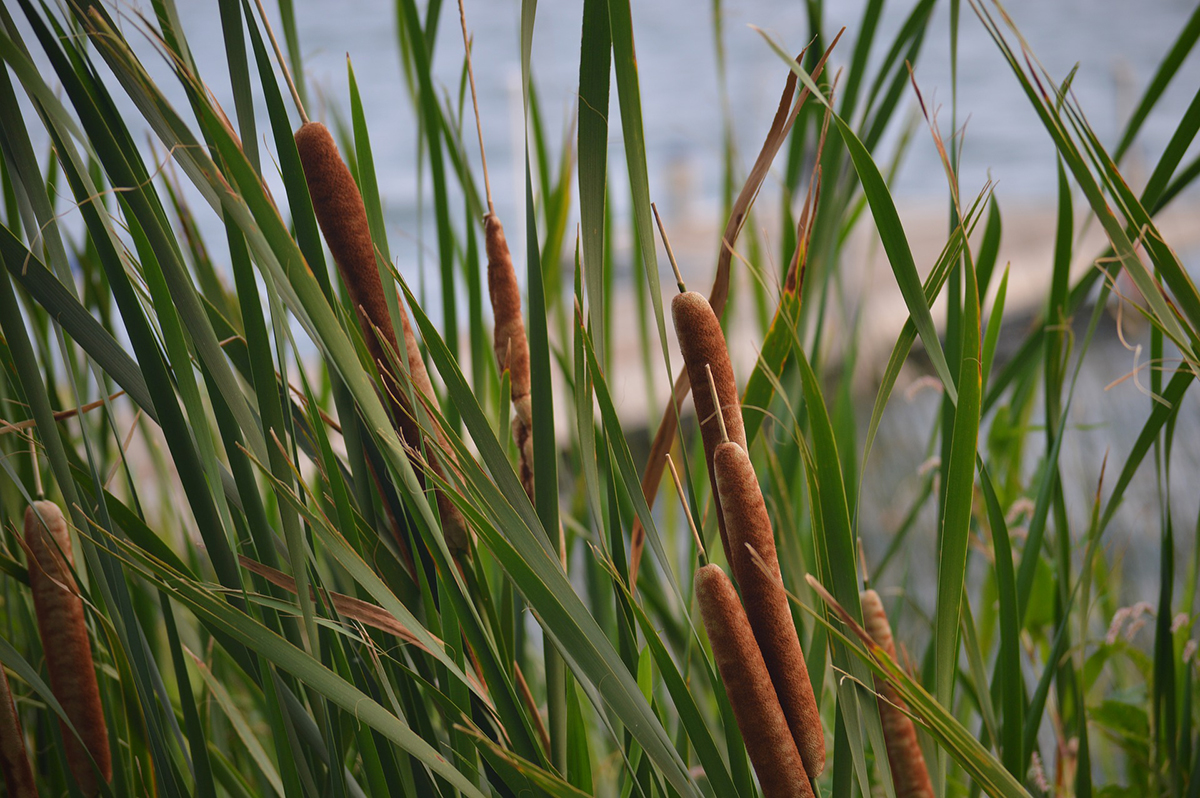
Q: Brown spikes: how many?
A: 8